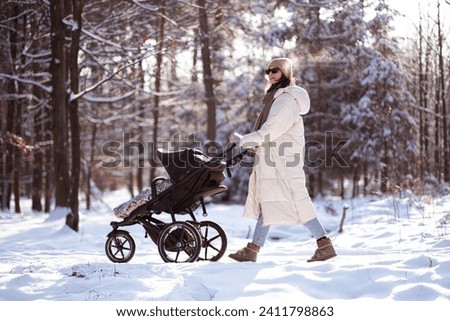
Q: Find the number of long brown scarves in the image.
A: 1